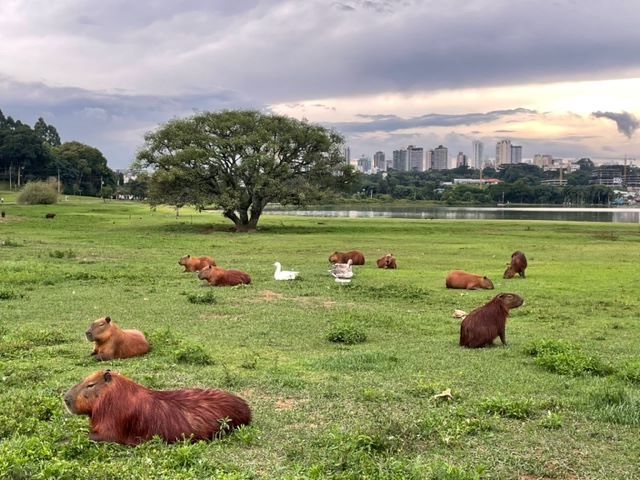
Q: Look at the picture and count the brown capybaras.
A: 9